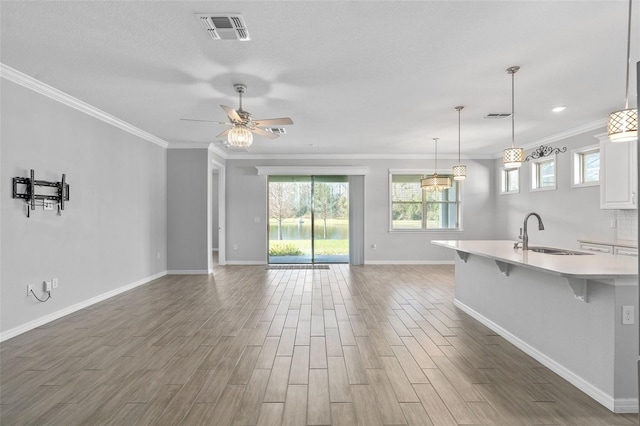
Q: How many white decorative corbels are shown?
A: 3